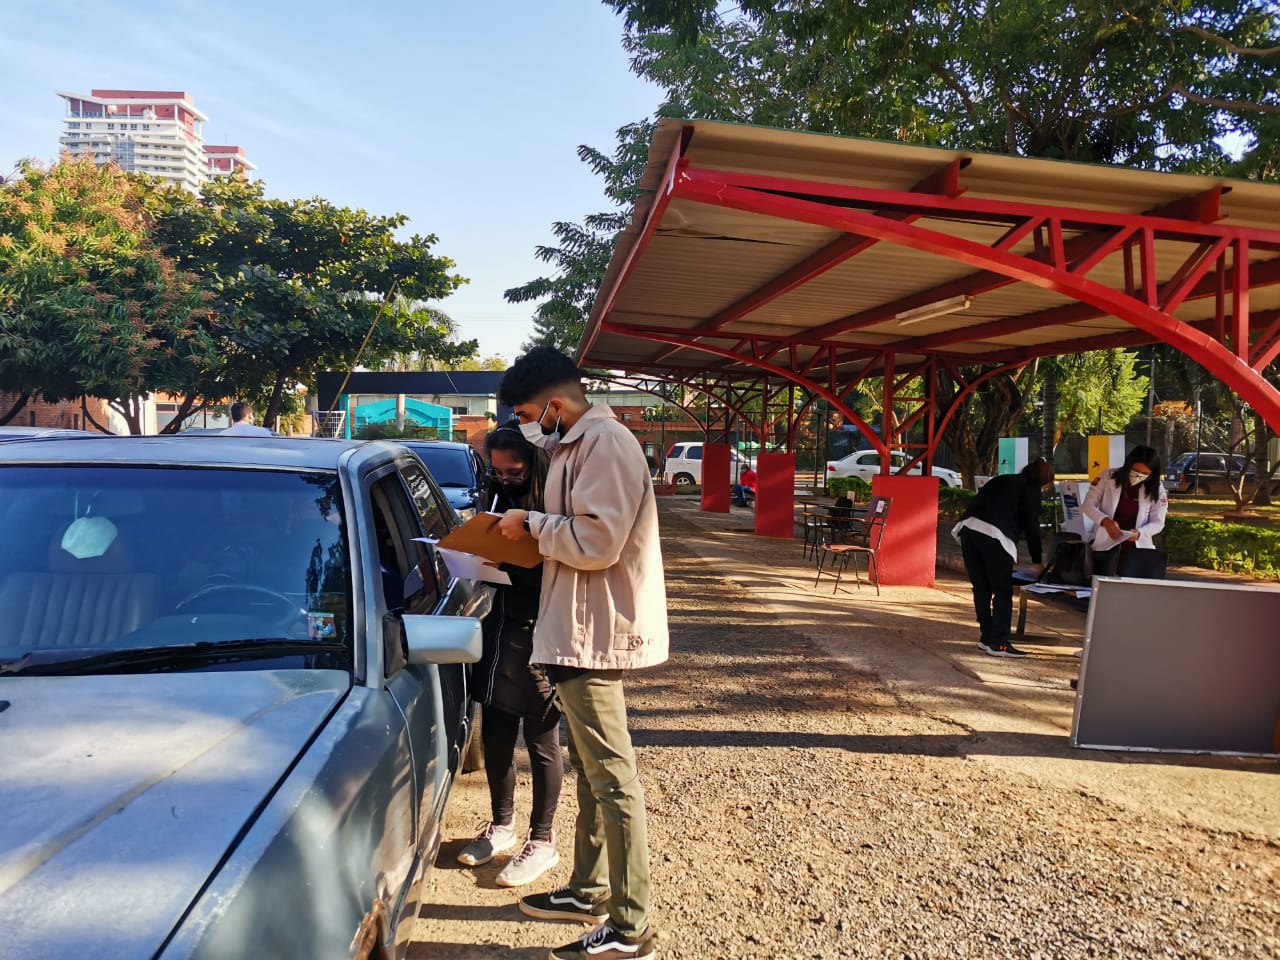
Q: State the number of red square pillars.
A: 3